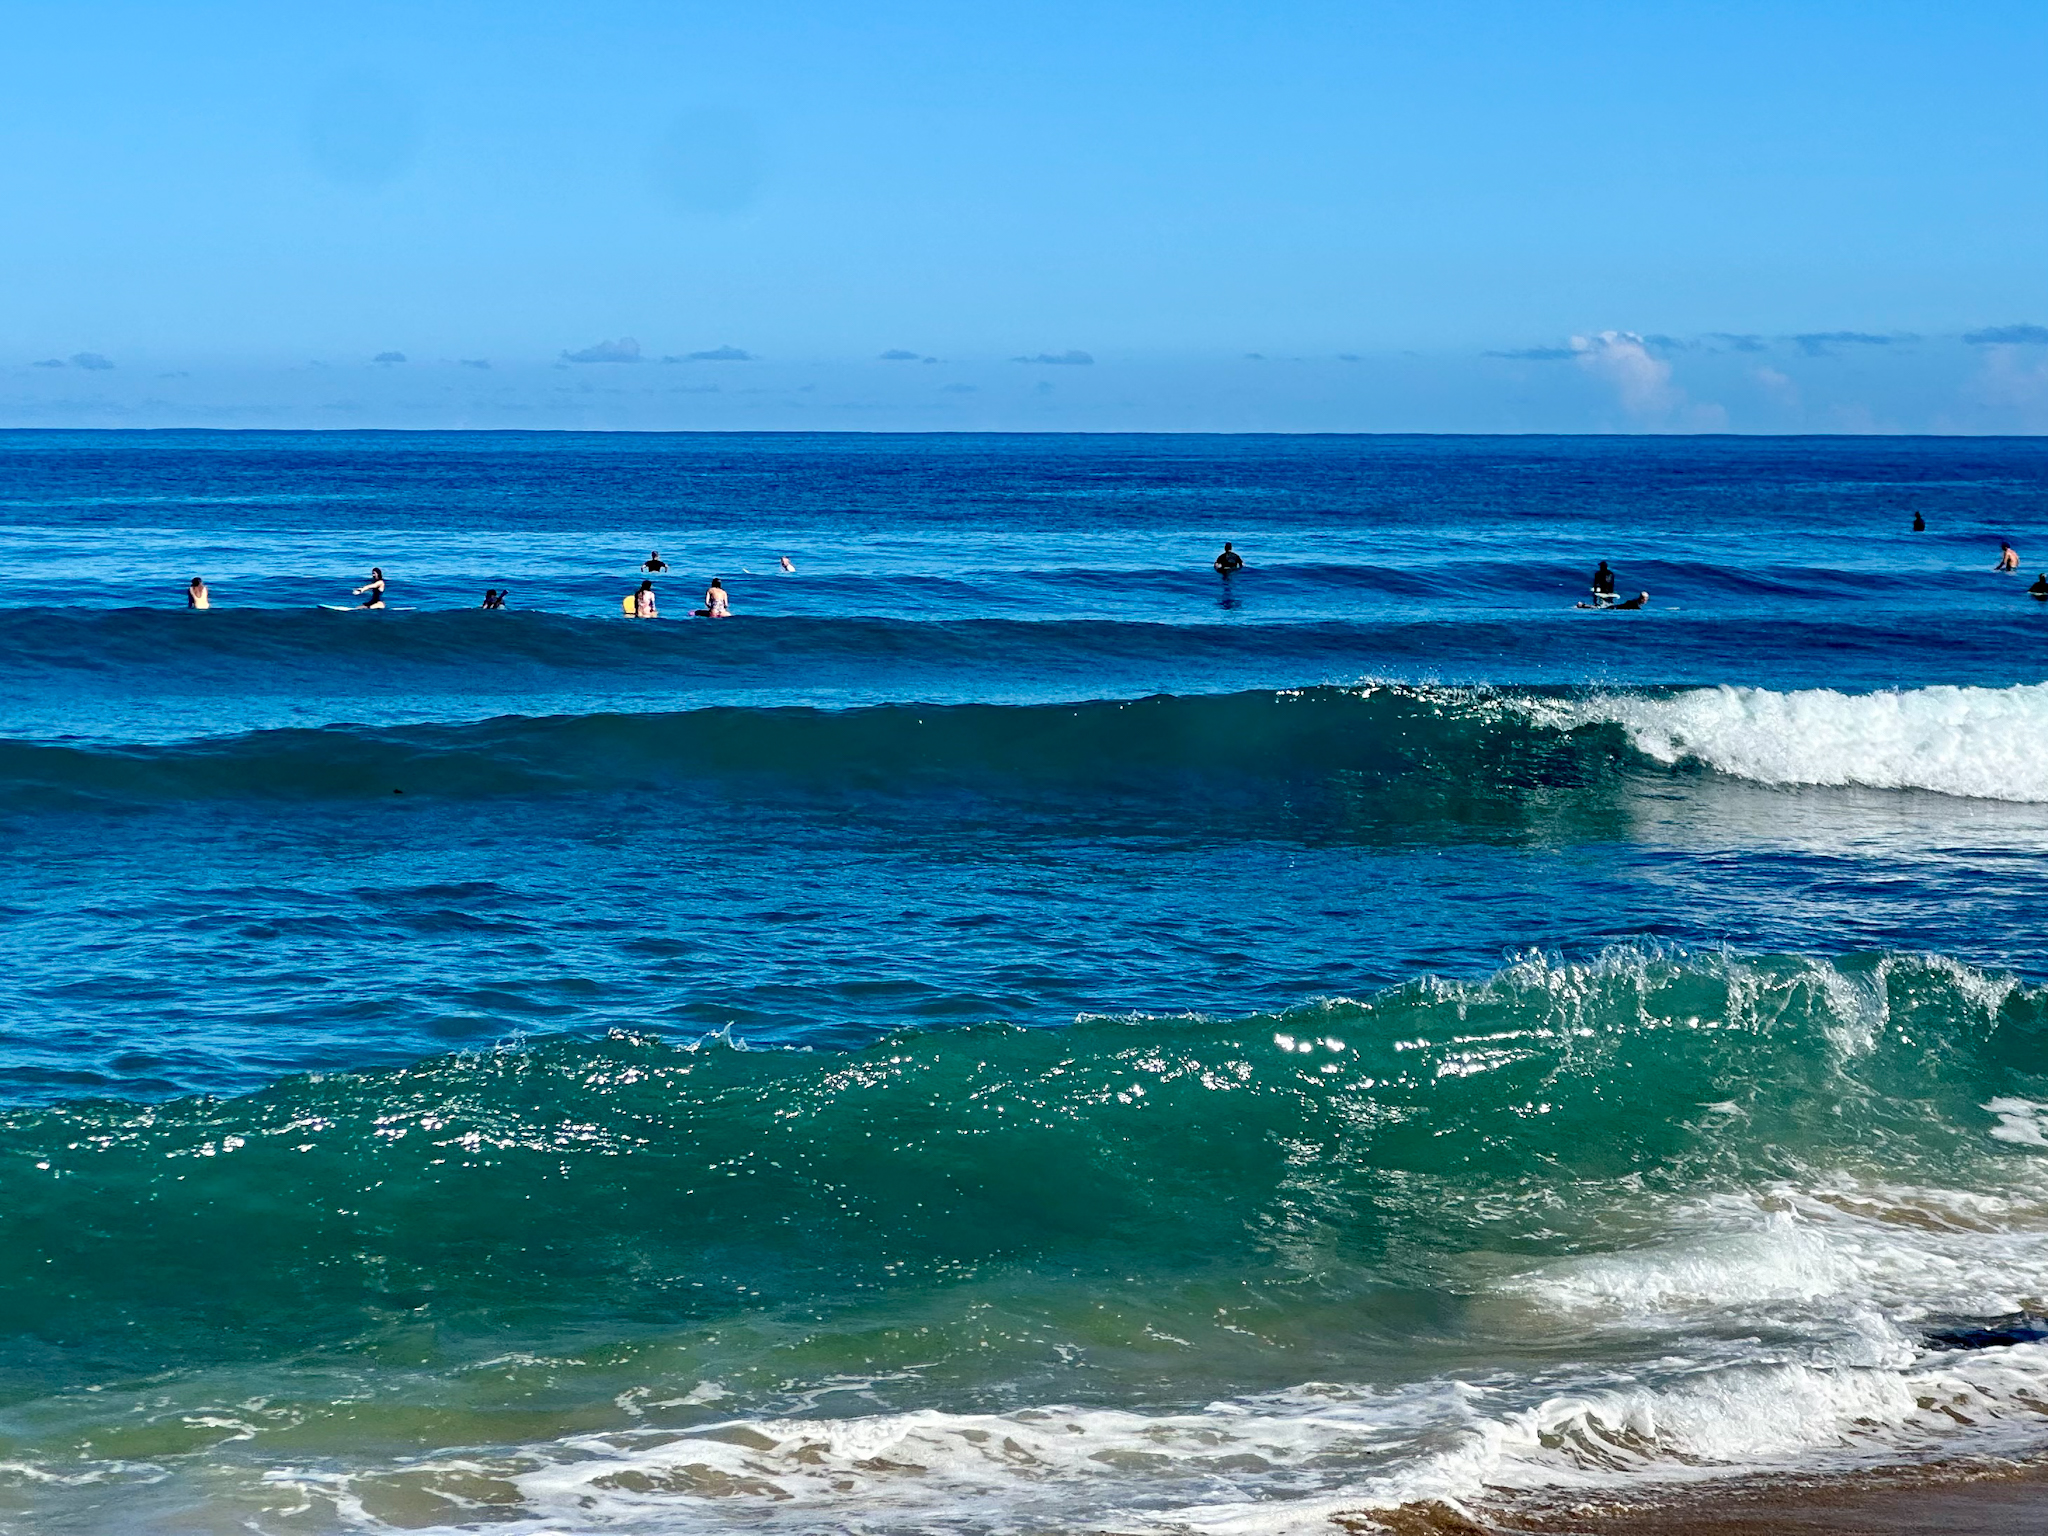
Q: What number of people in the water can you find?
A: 13